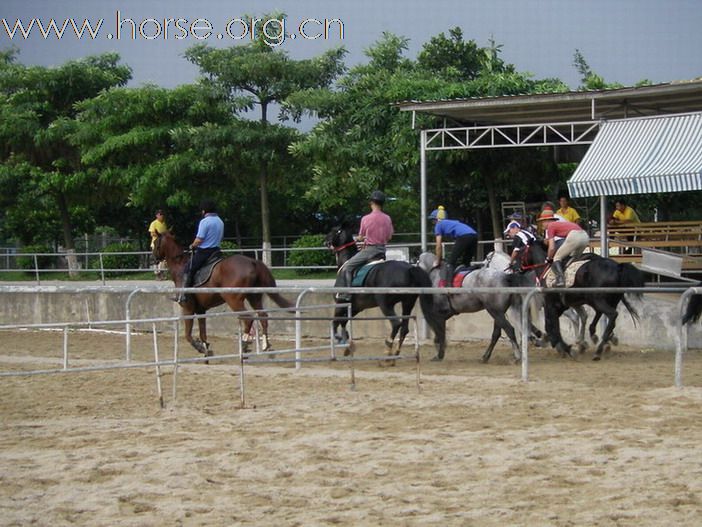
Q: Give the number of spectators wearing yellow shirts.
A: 3